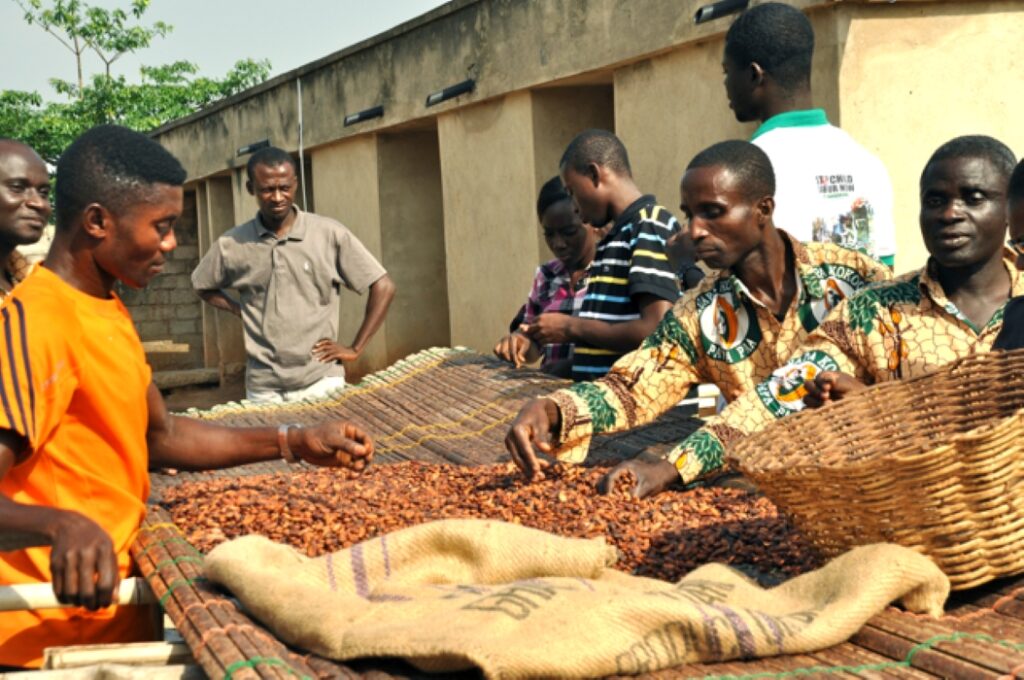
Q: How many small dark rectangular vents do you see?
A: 4